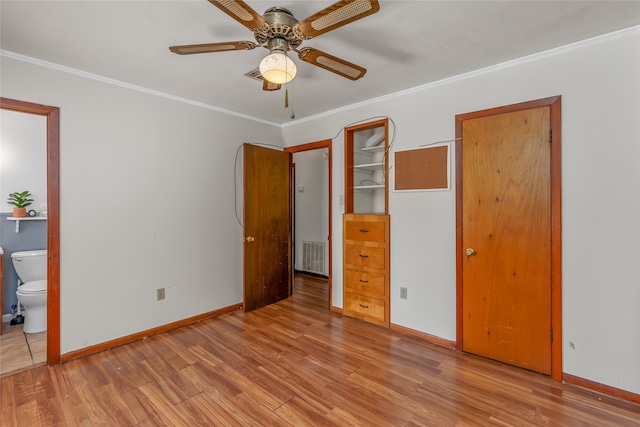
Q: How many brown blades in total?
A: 5